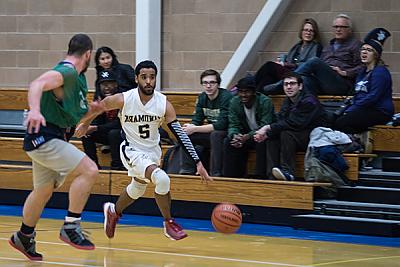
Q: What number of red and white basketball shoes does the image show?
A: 2